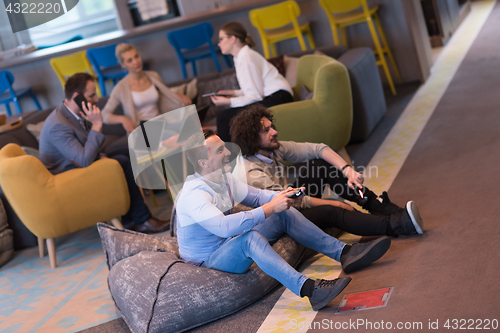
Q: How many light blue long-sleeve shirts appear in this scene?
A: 1